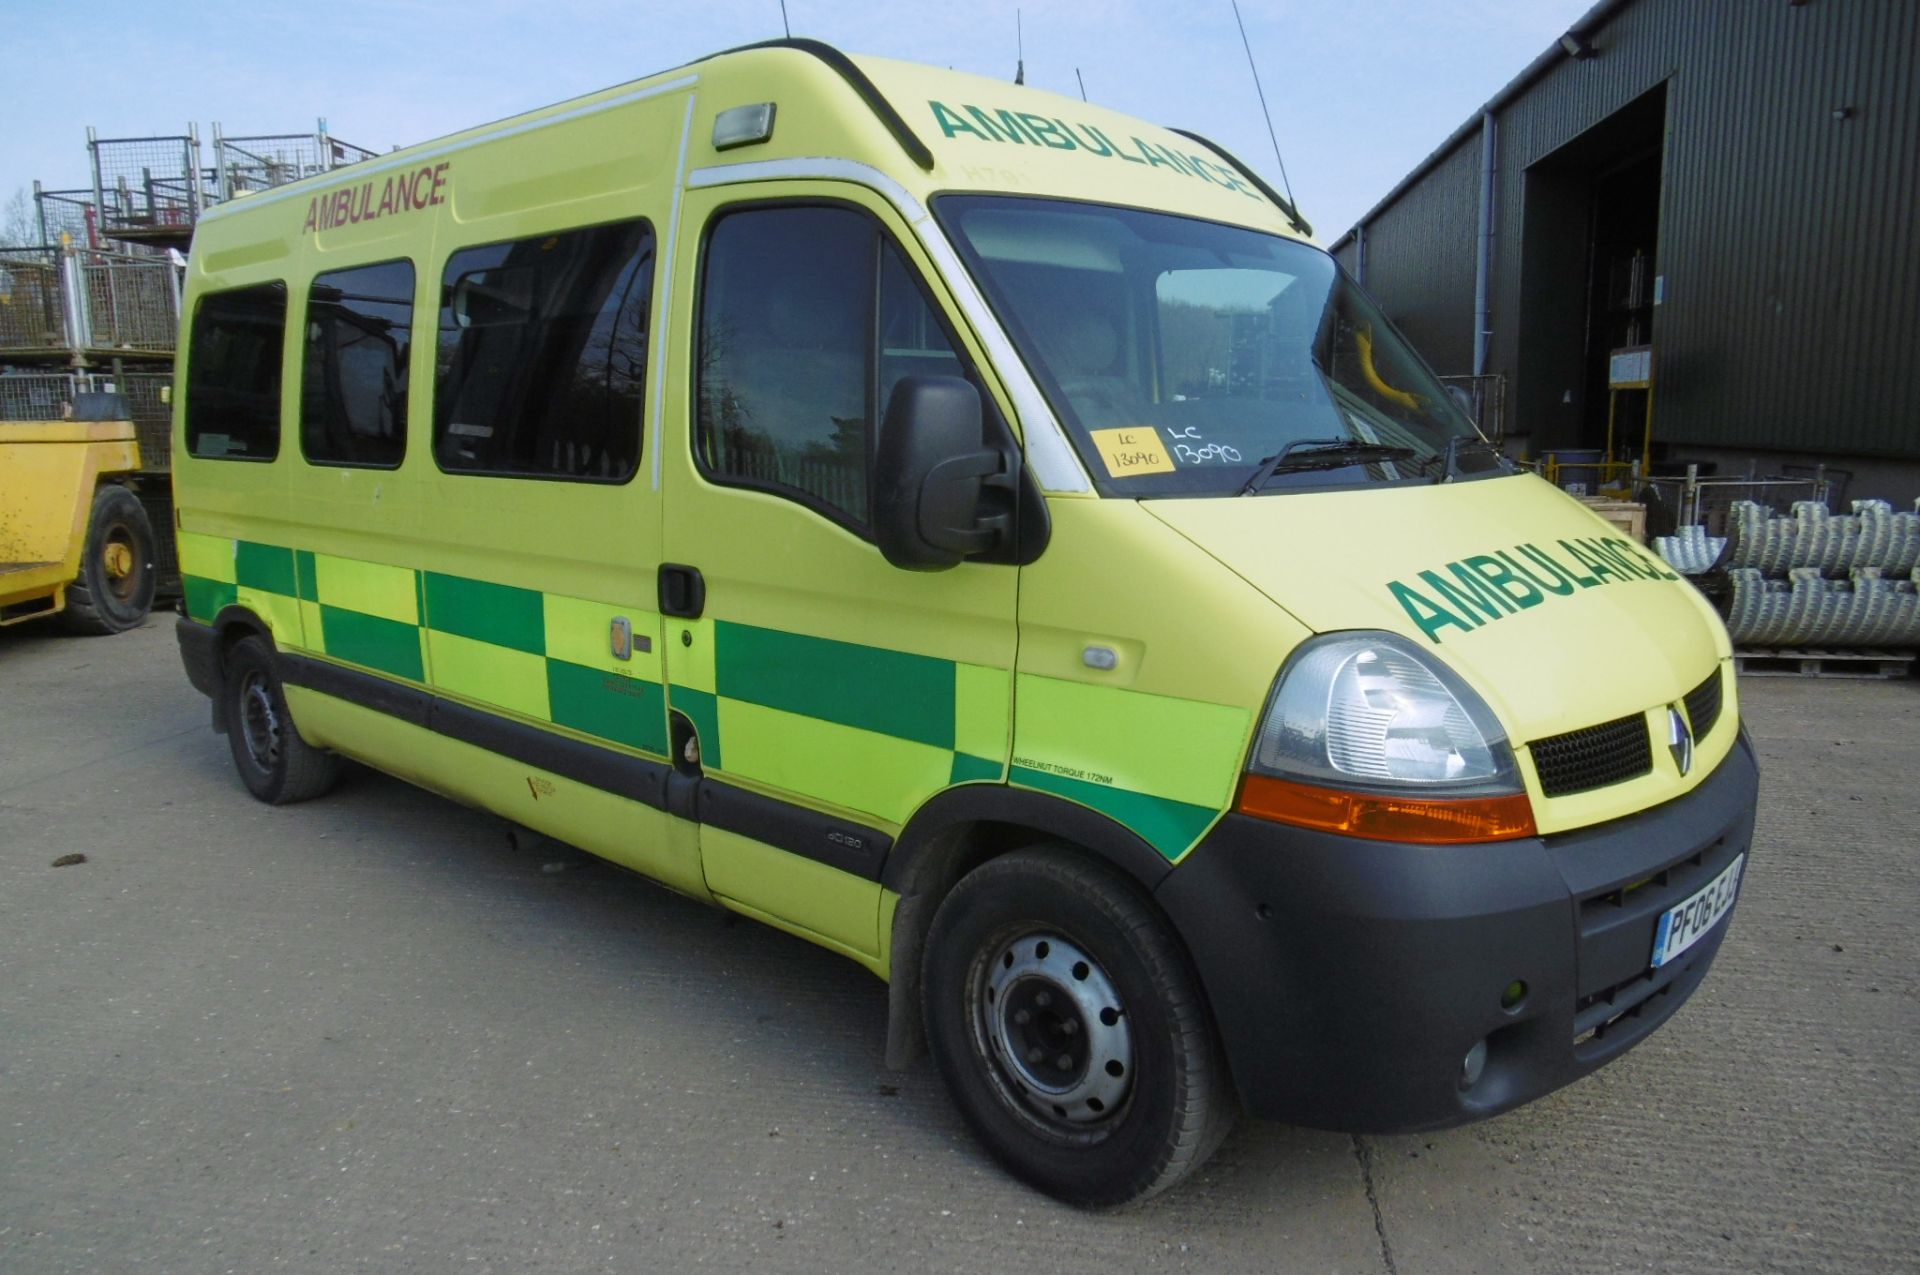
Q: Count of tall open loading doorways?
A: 1